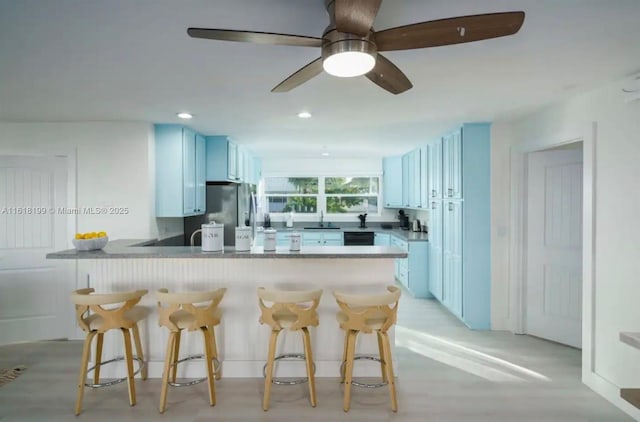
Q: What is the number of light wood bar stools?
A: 4